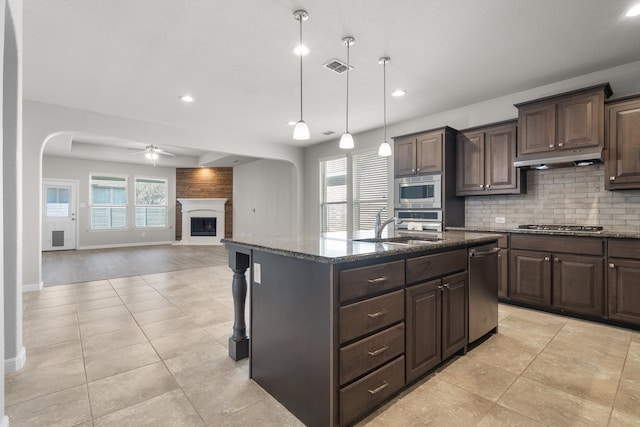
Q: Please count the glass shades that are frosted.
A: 3